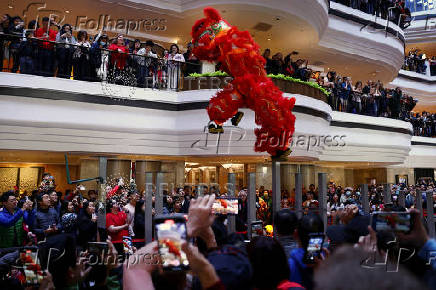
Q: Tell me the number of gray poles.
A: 13